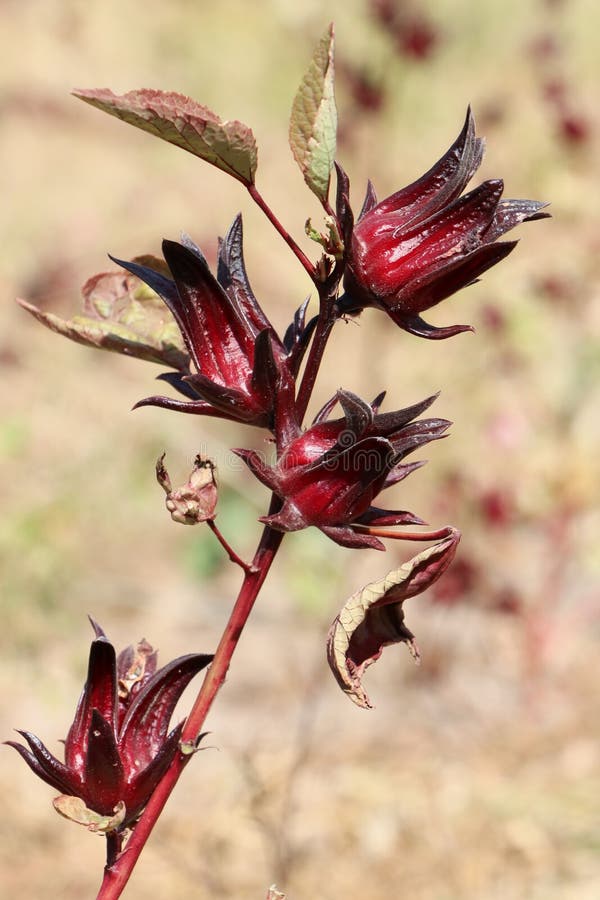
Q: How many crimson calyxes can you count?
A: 4